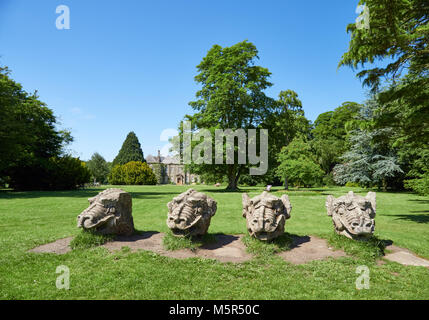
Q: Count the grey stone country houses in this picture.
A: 1